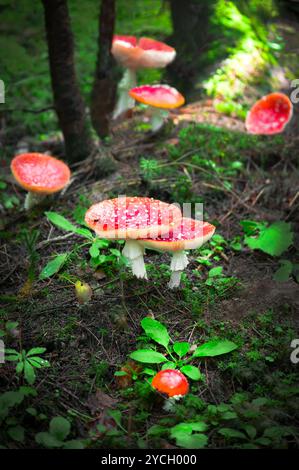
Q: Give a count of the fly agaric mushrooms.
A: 7